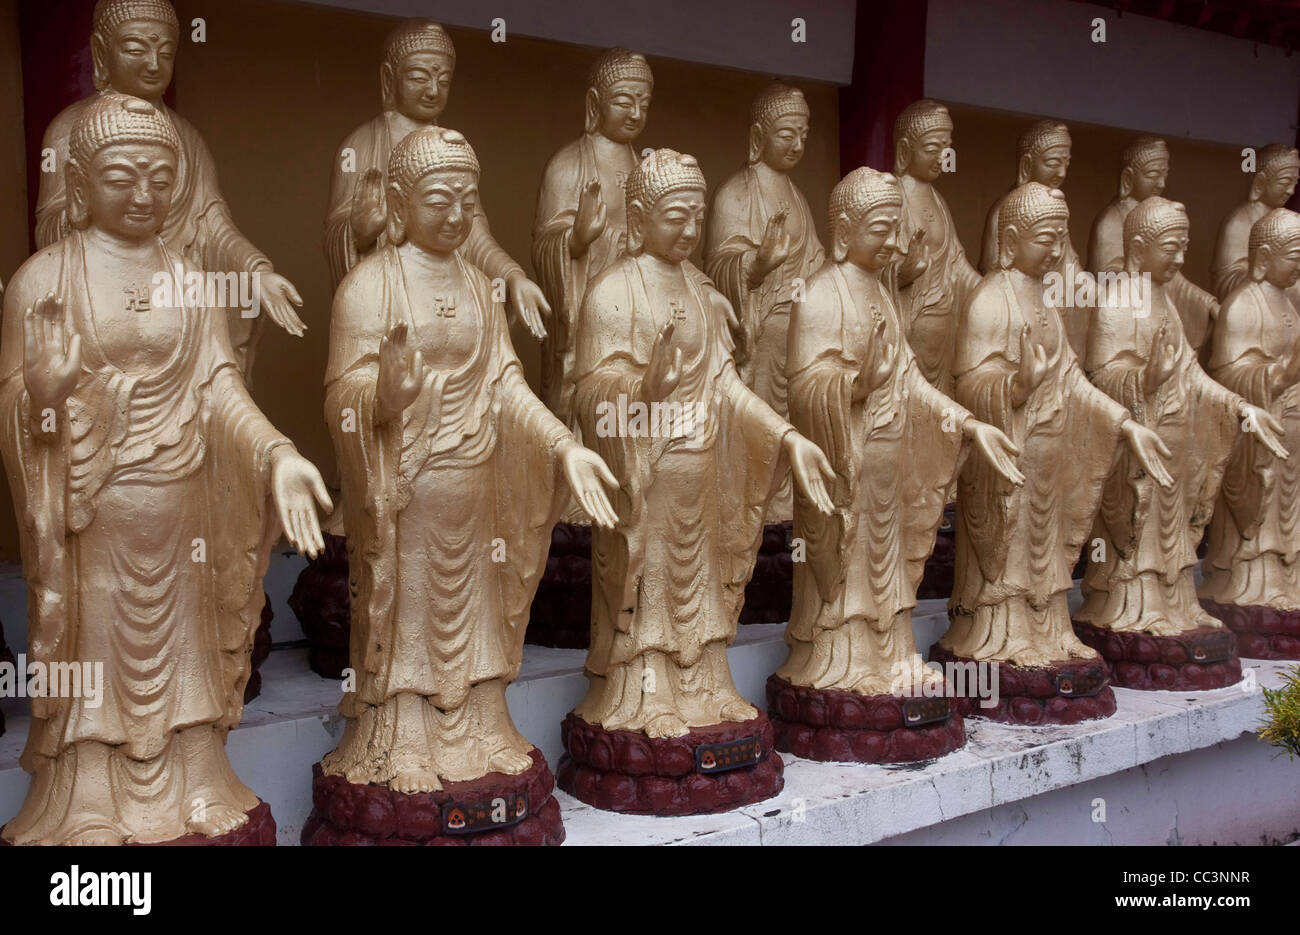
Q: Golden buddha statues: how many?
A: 15